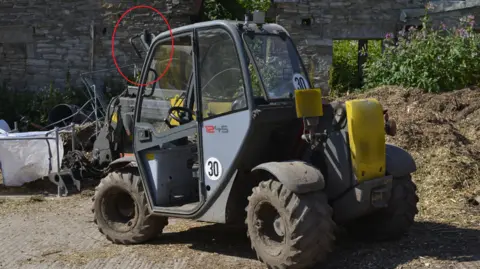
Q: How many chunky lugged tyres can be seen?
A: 3